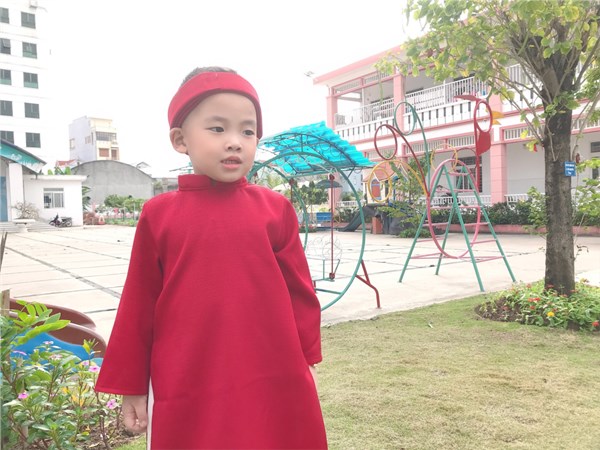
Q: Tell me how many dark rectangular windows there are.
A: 10